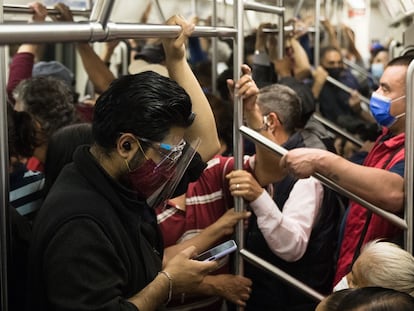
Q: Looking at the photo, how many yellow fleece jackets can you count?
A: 0